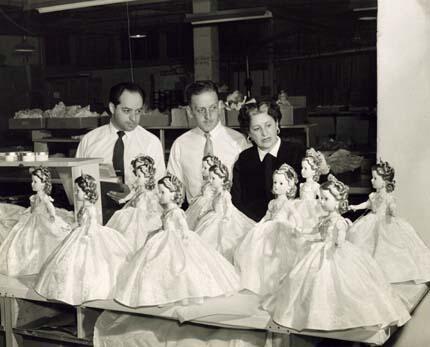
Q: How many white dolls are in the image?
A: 10